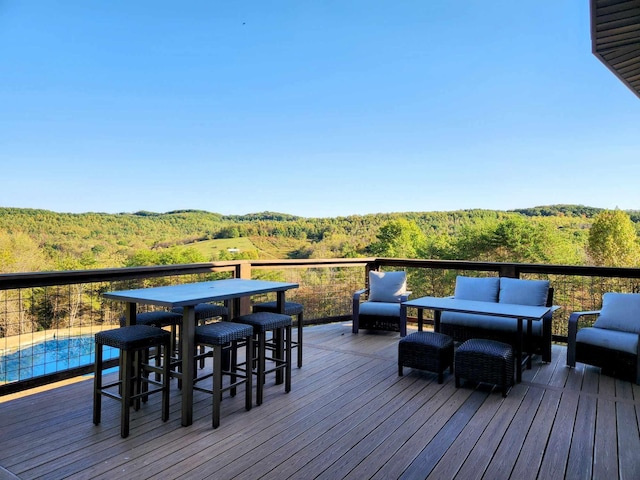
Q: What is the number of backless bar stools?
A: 6